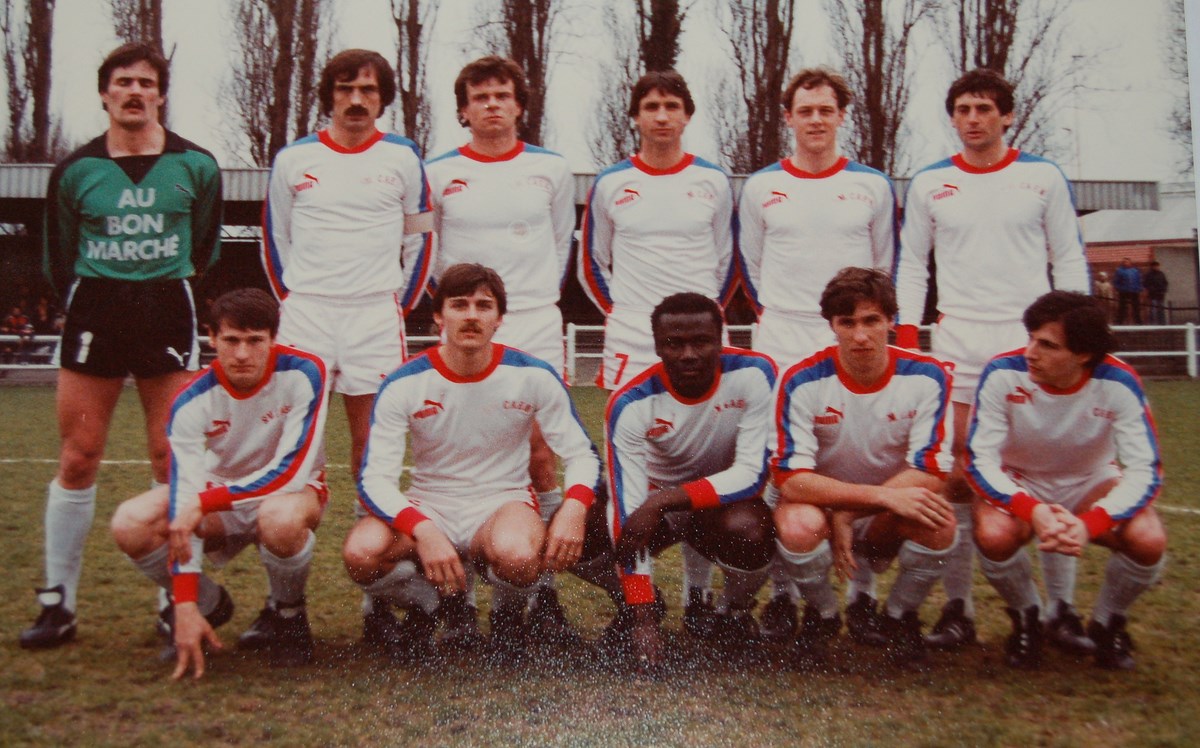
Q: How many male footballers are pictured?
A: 11